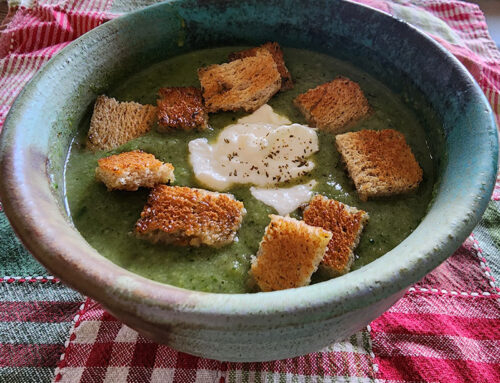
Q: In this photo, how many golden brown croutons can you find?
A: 10